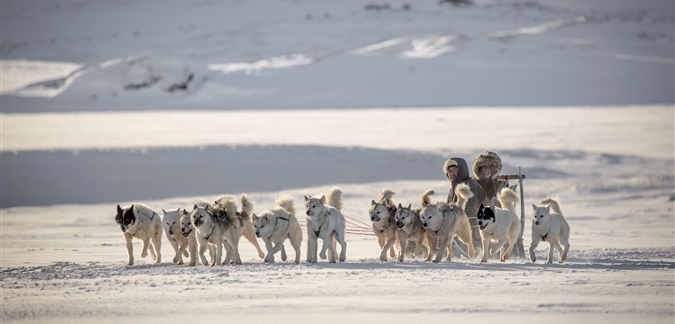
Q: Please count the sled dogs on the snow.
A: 12